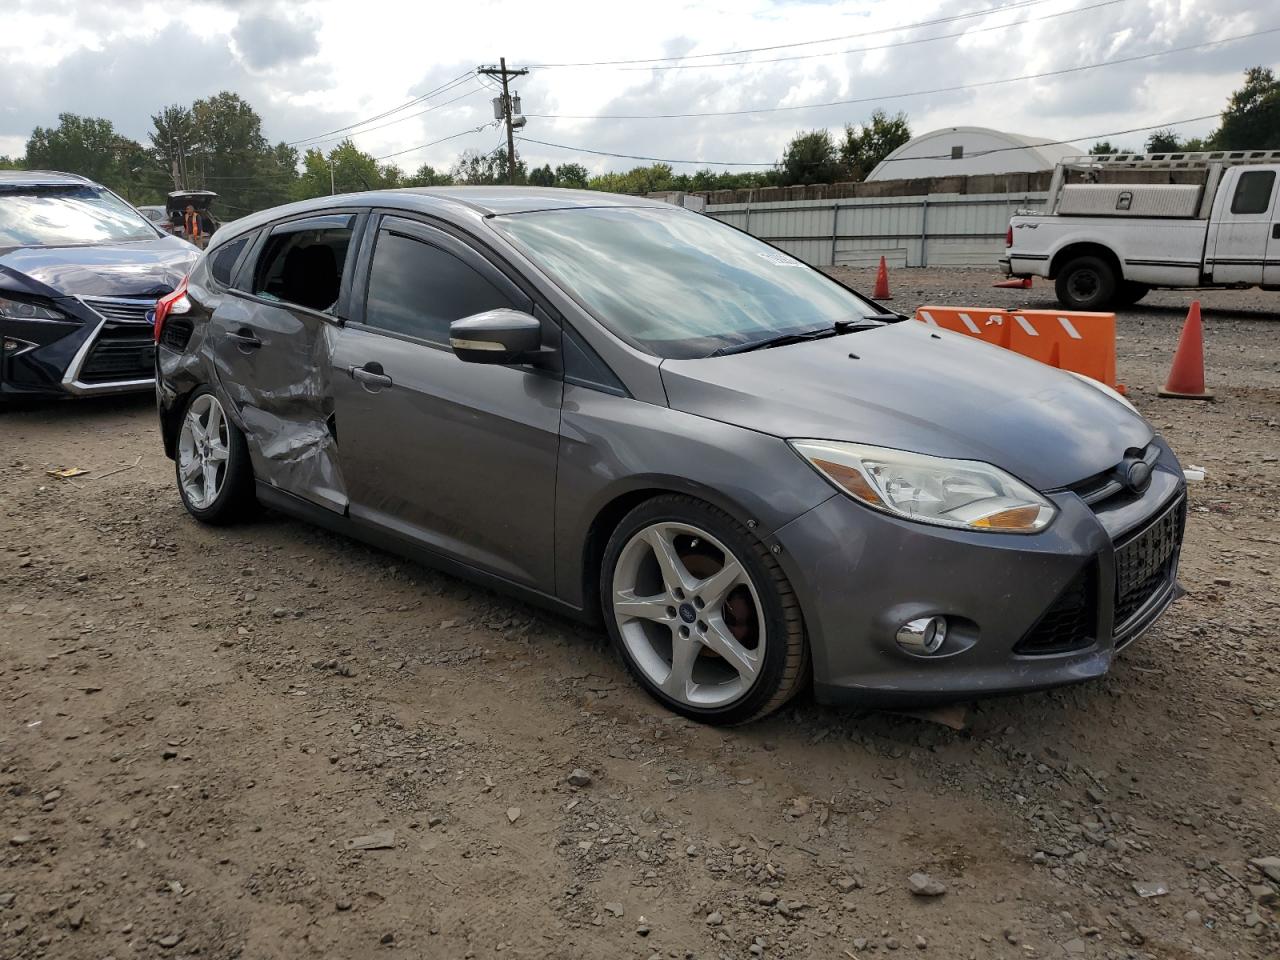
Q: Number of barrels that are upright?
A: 2